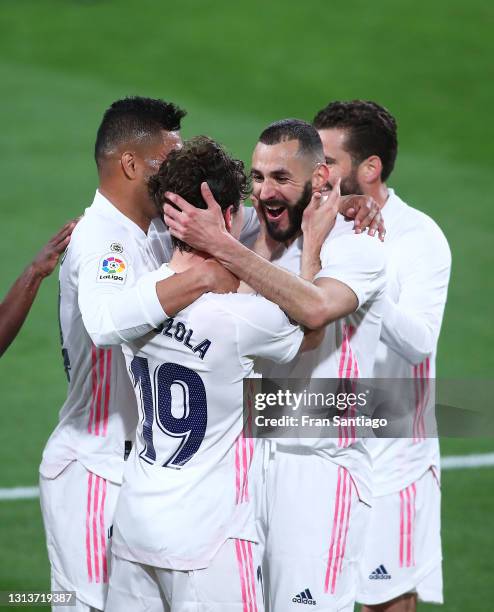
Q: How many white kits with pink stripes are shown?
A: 4